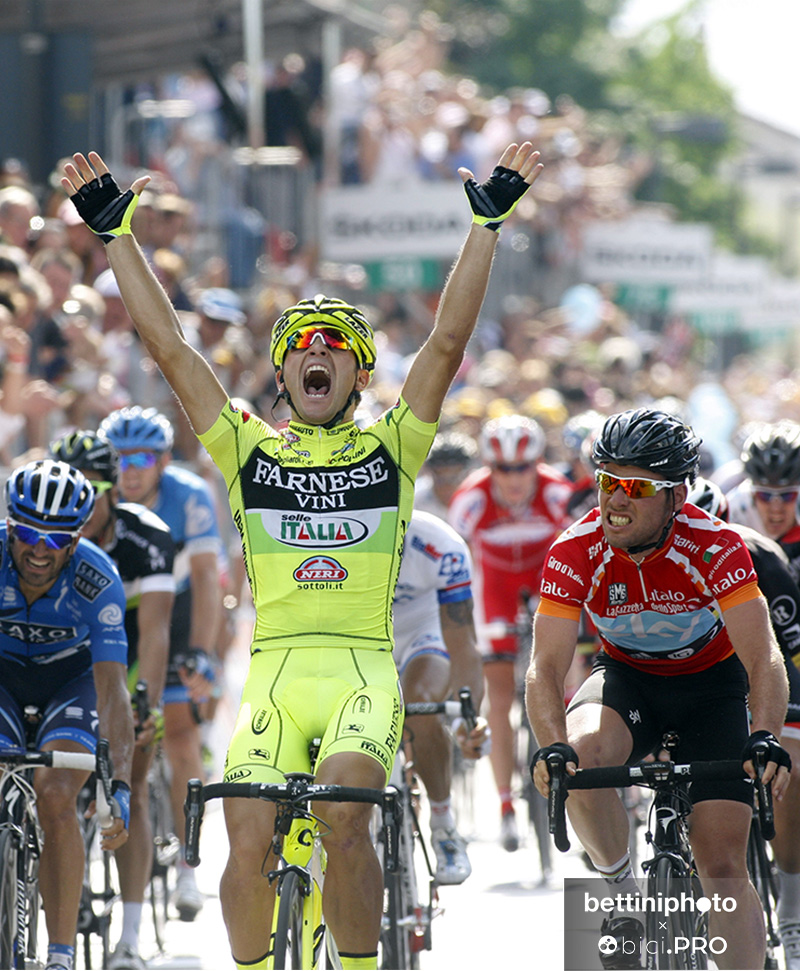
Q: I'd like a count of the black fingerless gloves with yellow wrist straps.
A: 2